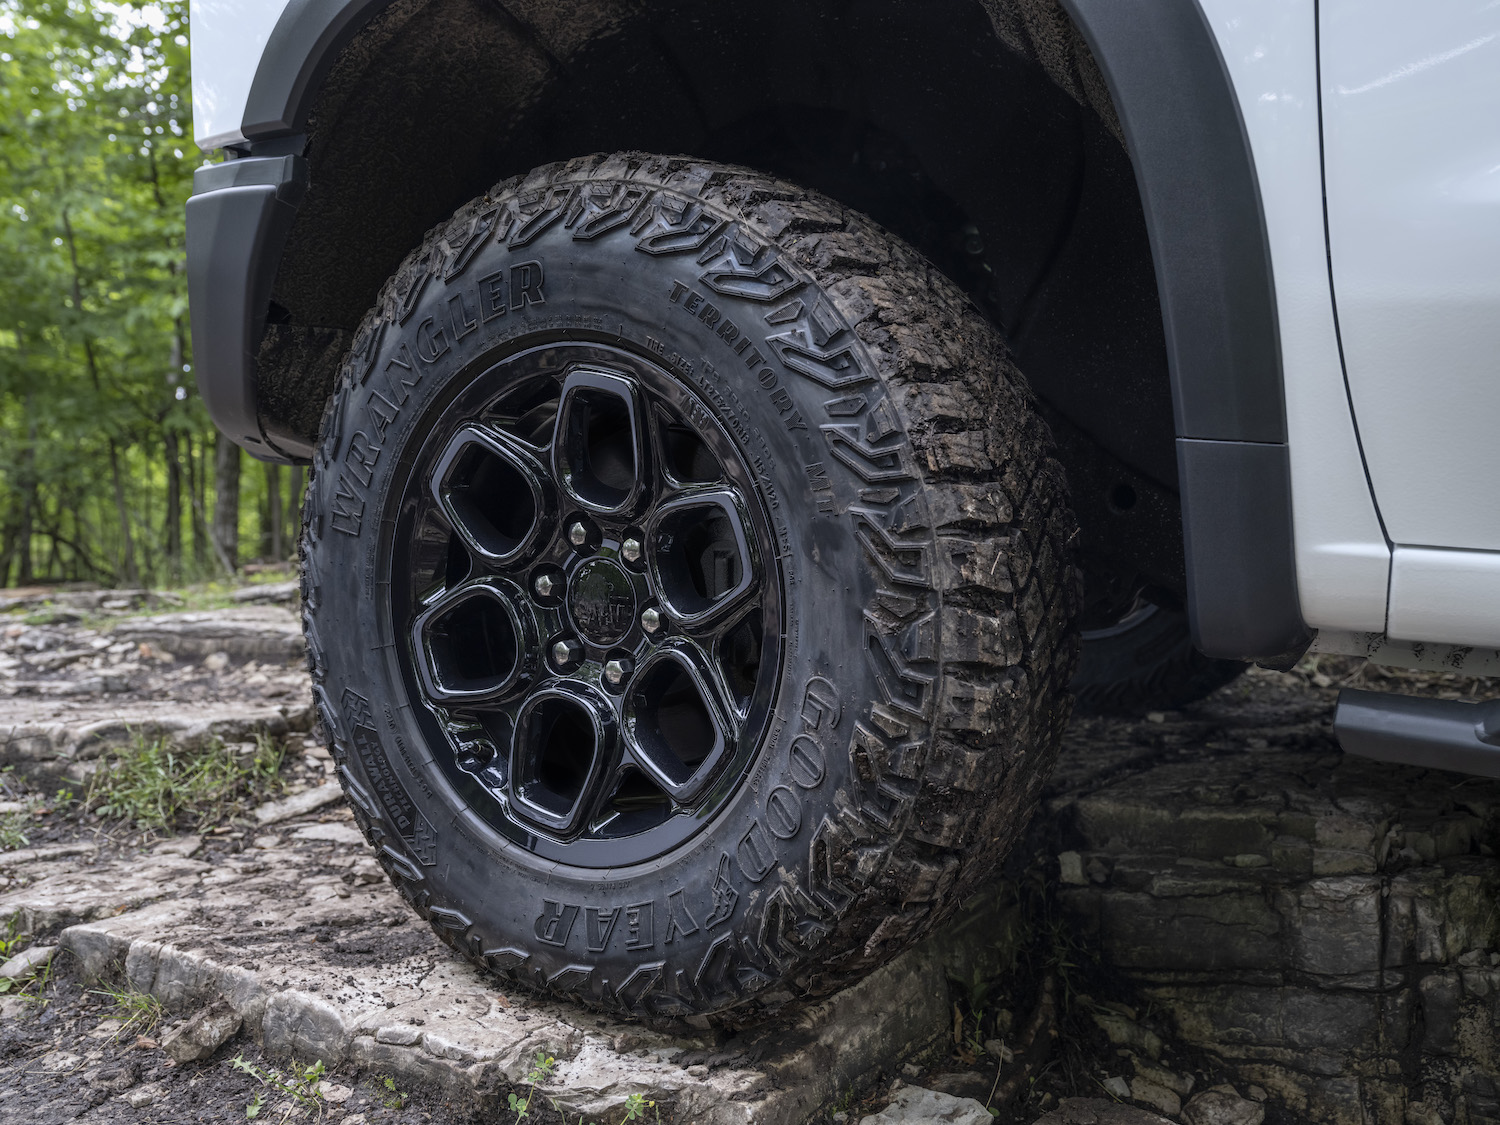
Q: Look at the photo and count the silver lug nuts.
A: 6